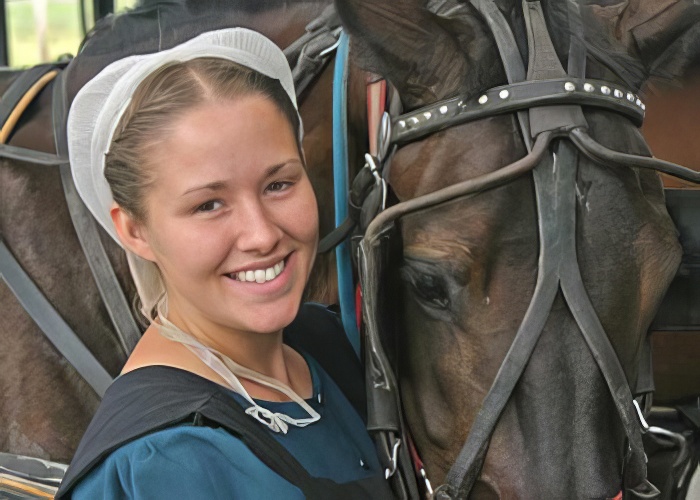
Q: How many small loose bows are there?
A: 1